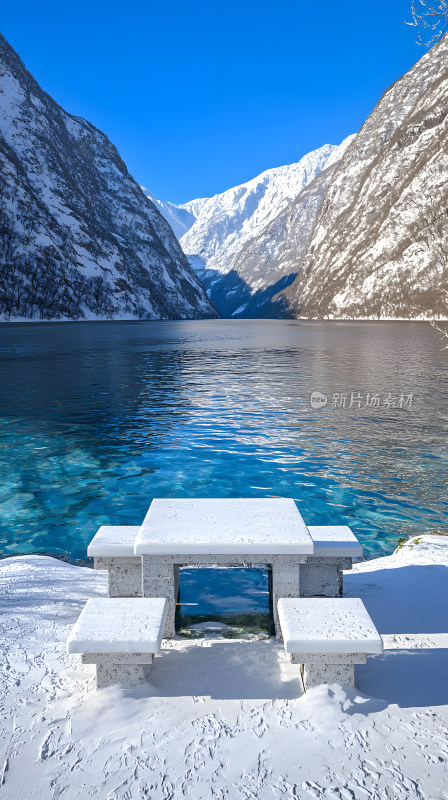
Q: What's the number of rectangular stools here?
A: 4